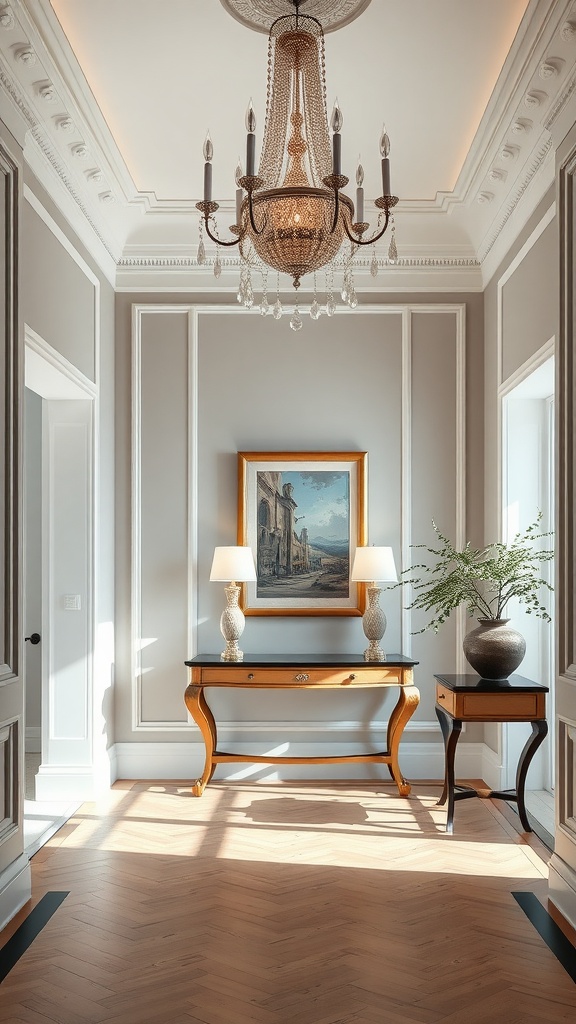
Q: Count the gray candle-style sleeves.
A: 6